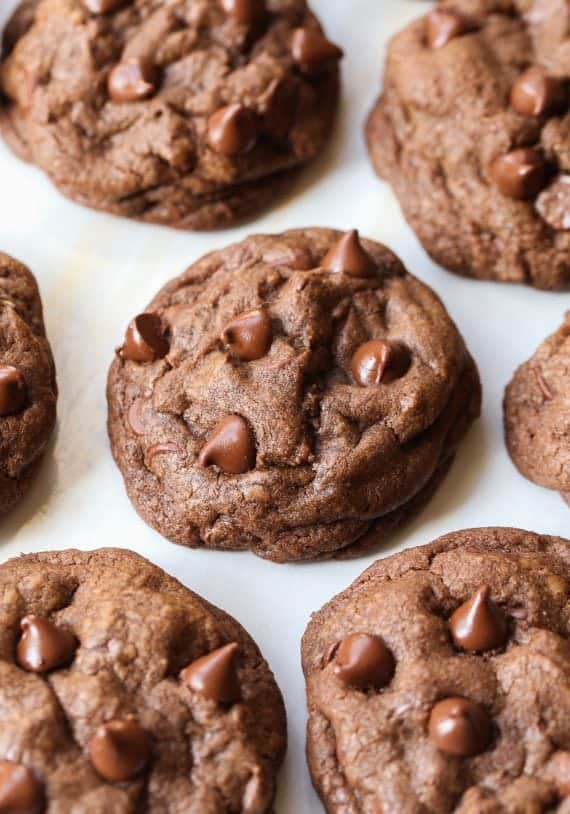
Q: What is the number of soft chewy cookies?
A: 7